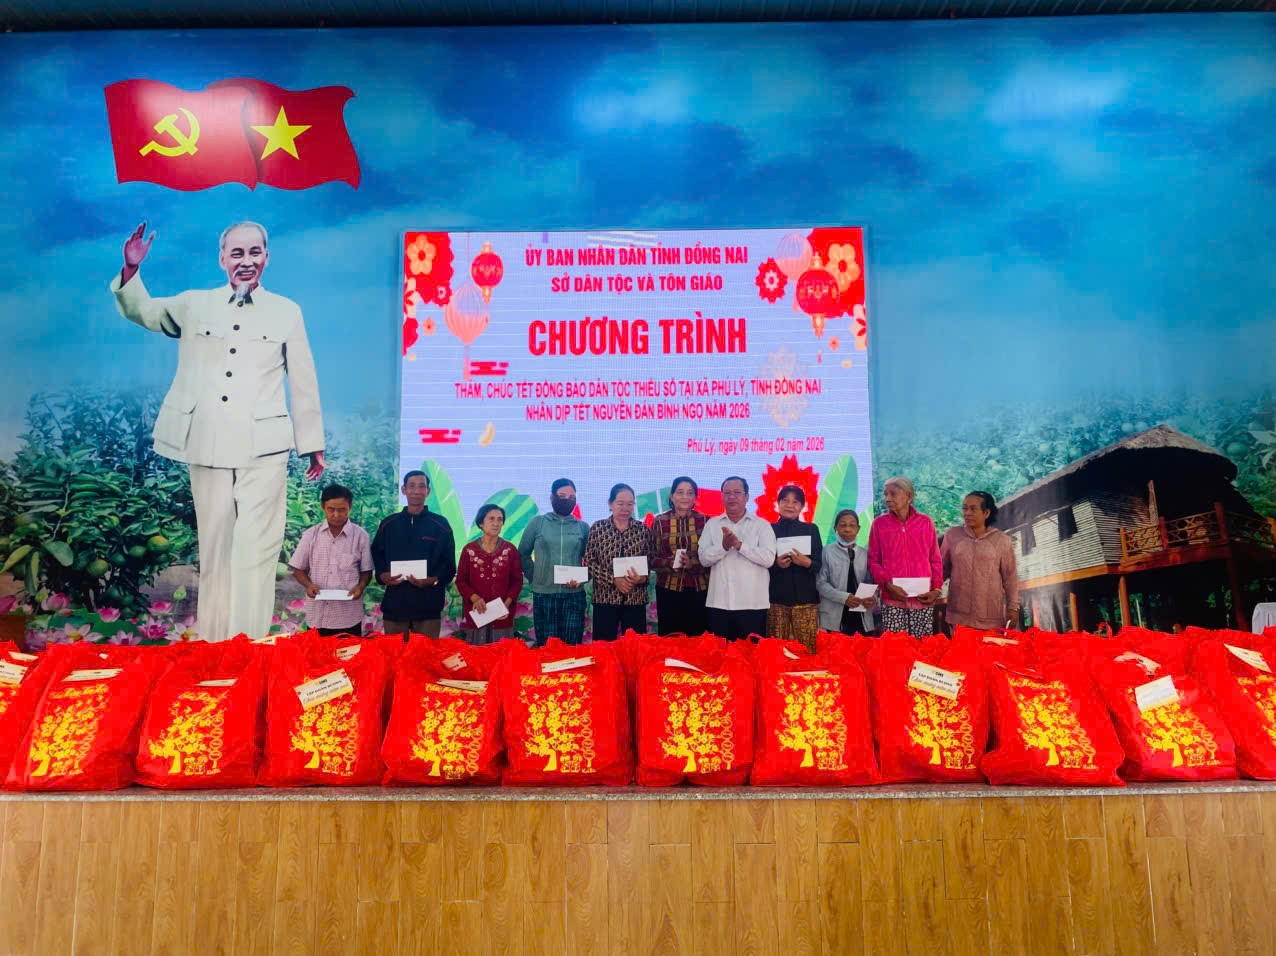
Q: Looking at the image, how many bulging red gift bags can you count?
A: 12